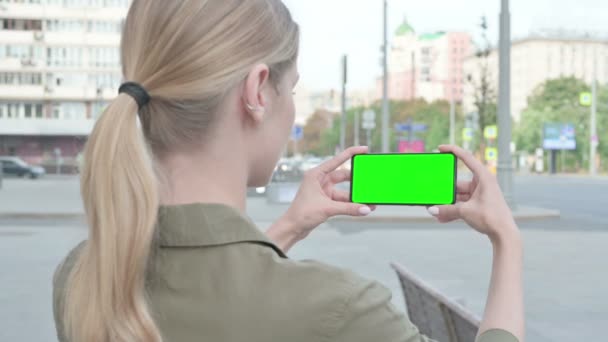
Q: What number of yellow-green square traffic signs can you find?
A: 4